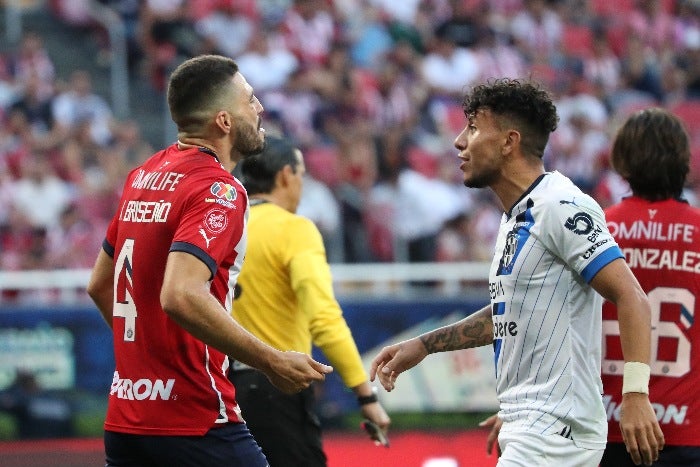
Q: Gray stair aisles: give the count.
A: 1